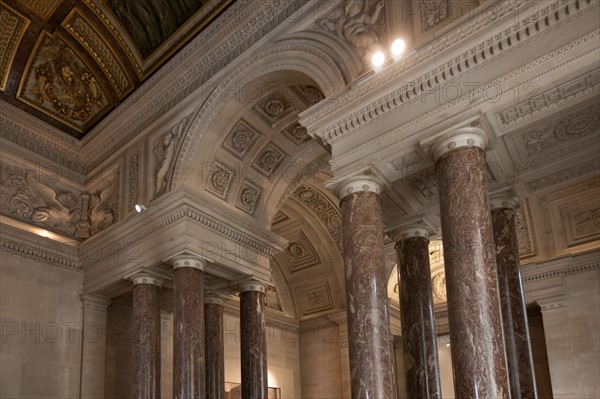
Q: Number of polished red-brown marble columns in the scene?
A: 8